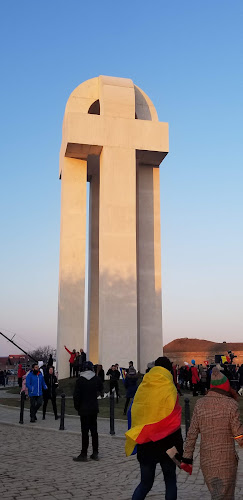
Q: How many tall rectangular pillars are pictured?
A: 4